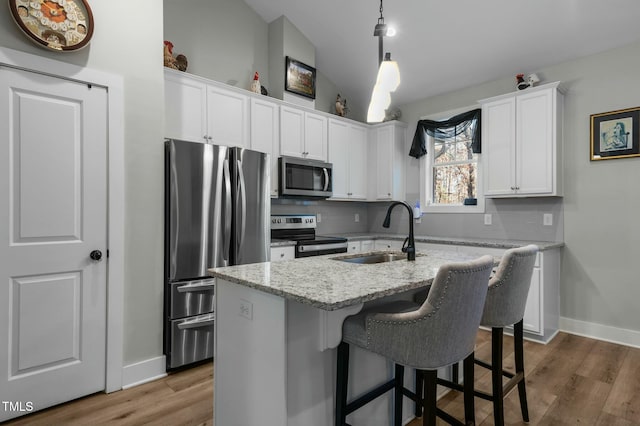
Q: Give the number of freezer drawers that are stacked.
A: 2